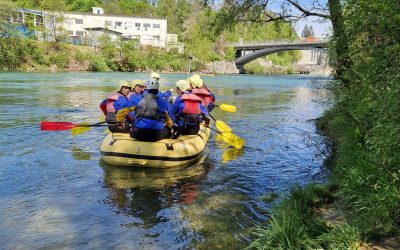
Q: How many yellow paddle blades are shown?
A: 4